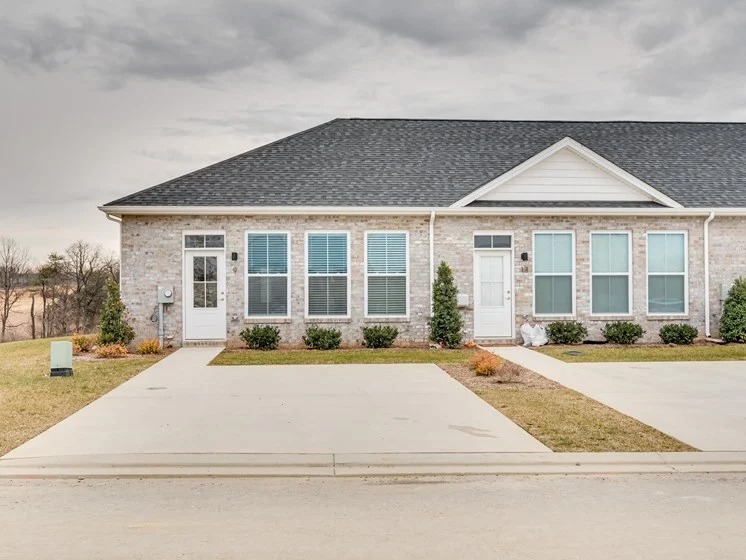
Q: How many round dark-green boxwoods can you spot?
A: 6